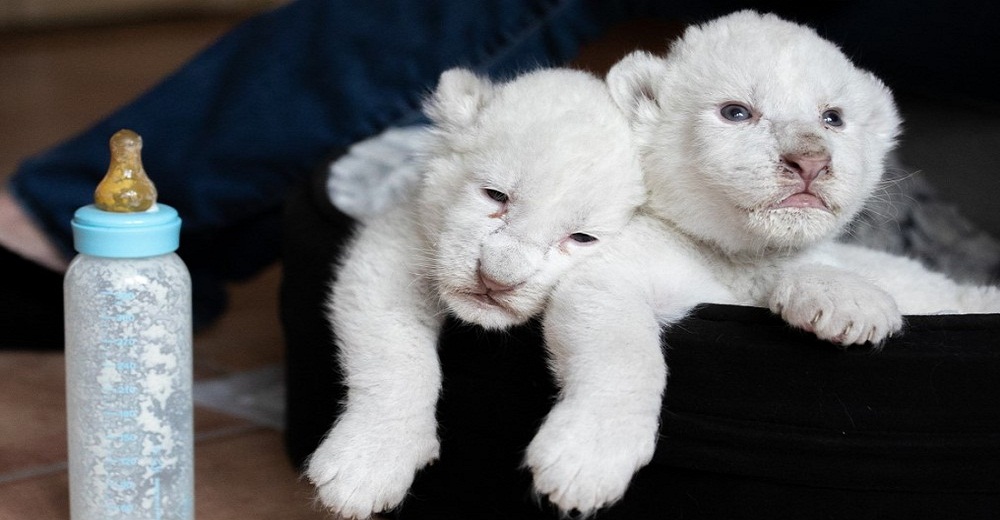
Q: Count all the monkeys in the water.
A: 0